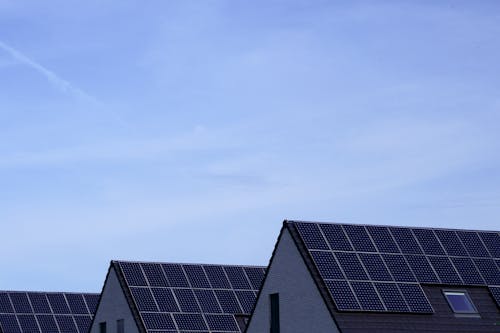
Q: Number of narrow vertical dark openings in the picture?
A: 3